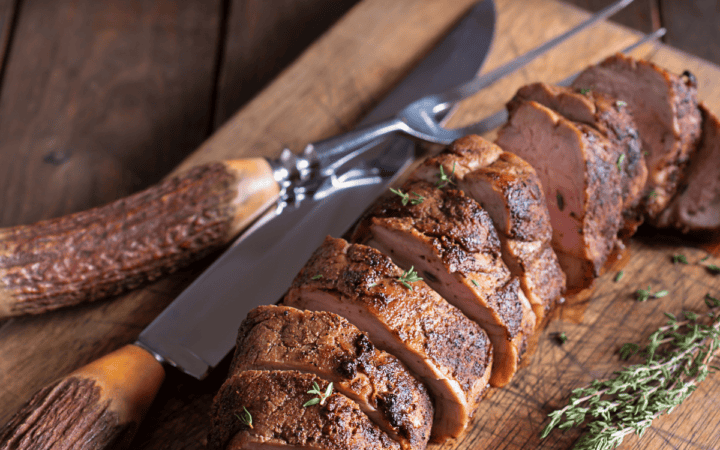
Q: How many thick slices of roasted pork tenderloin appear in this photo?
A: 9